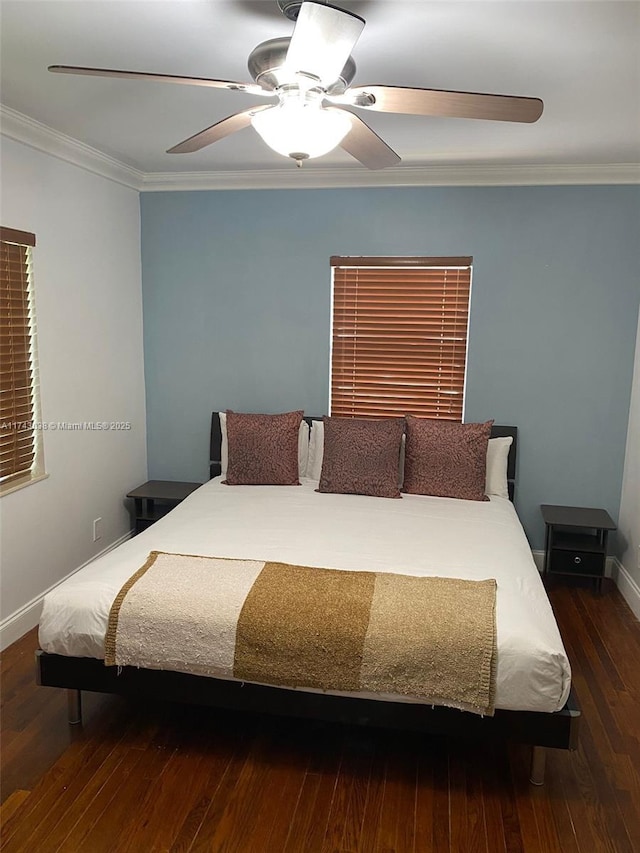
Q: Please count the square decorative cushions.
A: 3